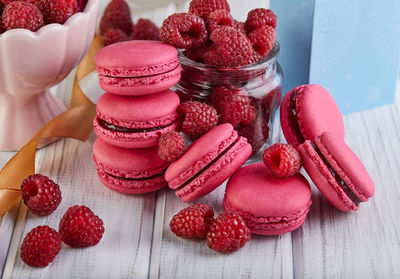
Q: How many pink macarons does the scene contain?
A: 7